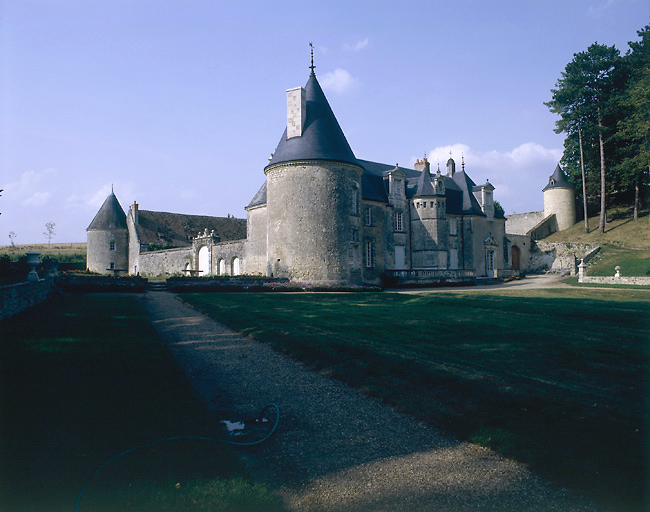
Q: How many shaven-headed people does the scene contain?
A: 0